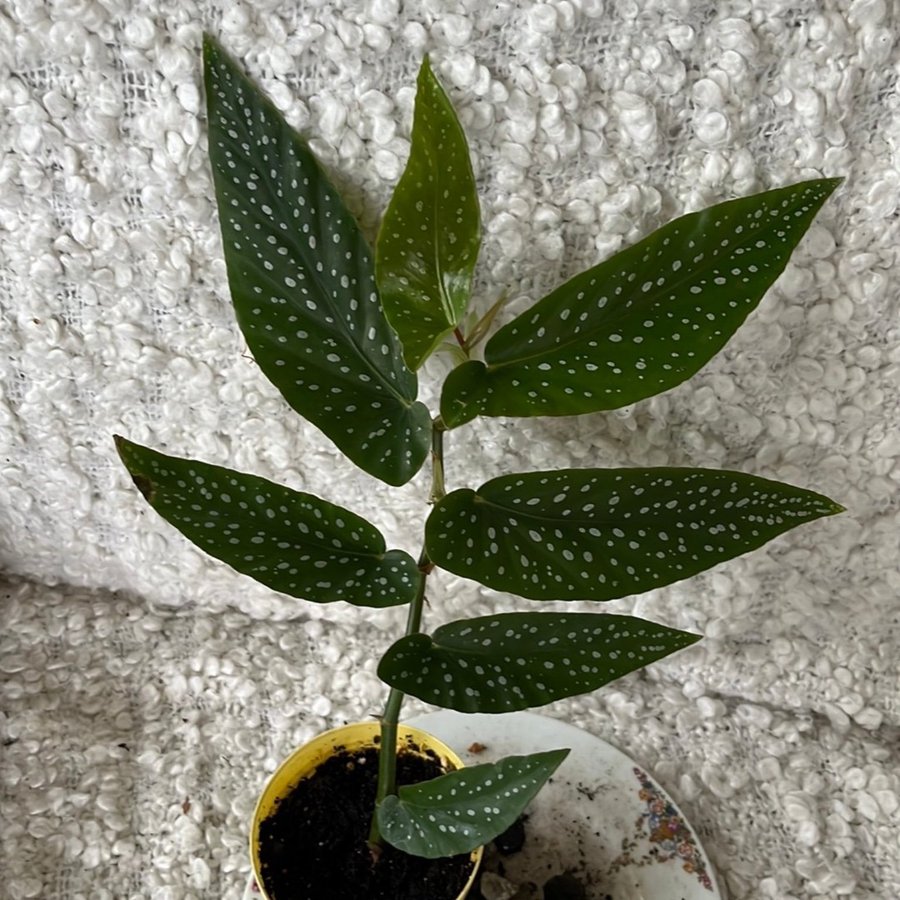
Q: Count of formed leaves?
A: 7